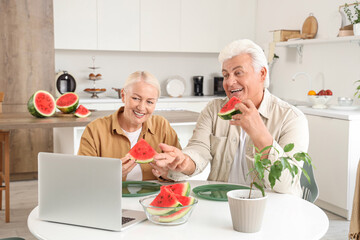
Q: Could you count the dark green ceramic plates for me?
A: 2